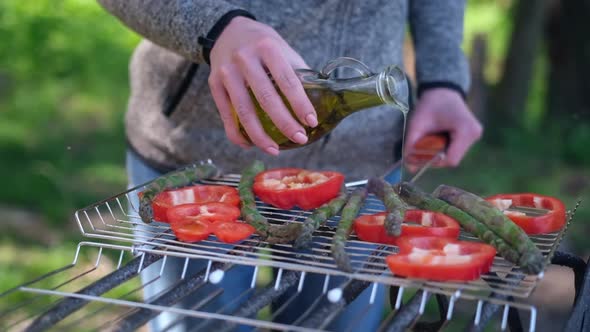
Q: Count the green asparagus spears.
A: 7